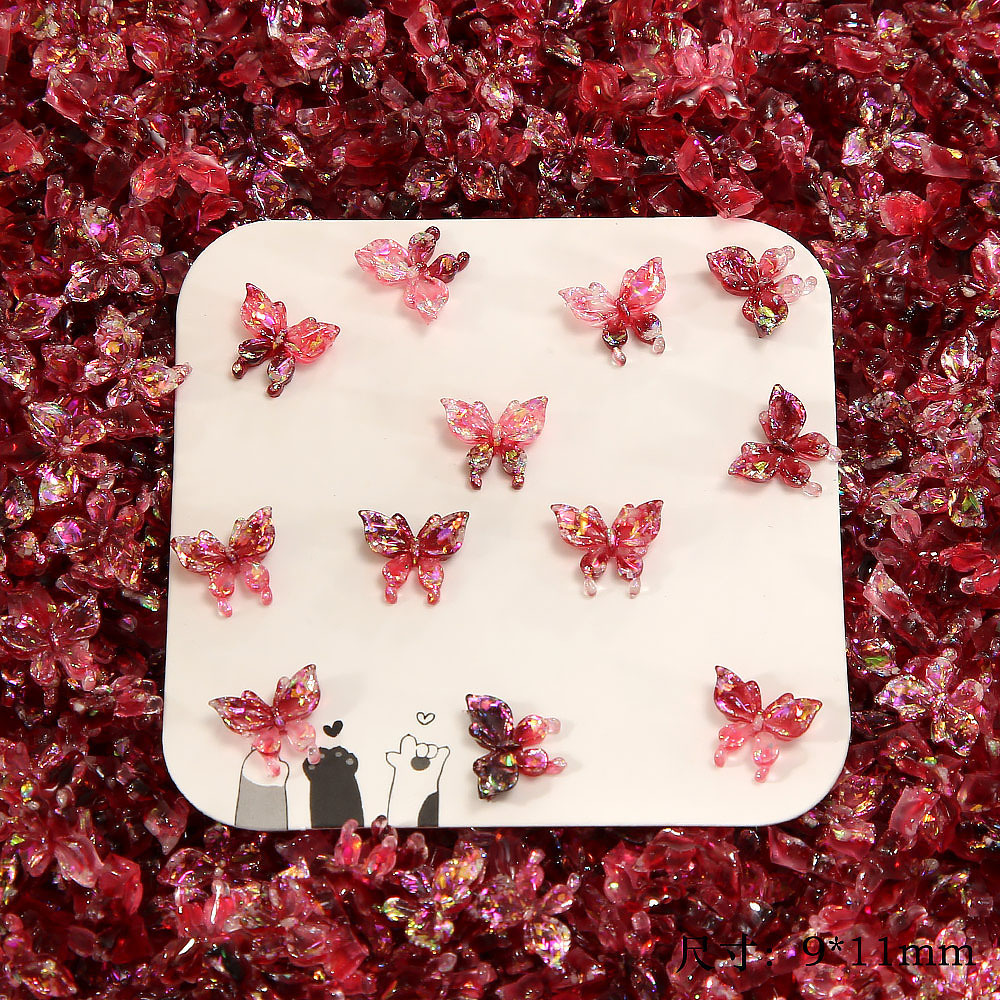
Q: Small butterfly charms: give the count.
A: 12